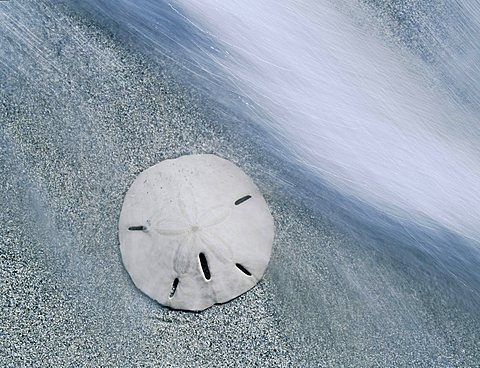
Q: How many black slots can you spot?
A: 5